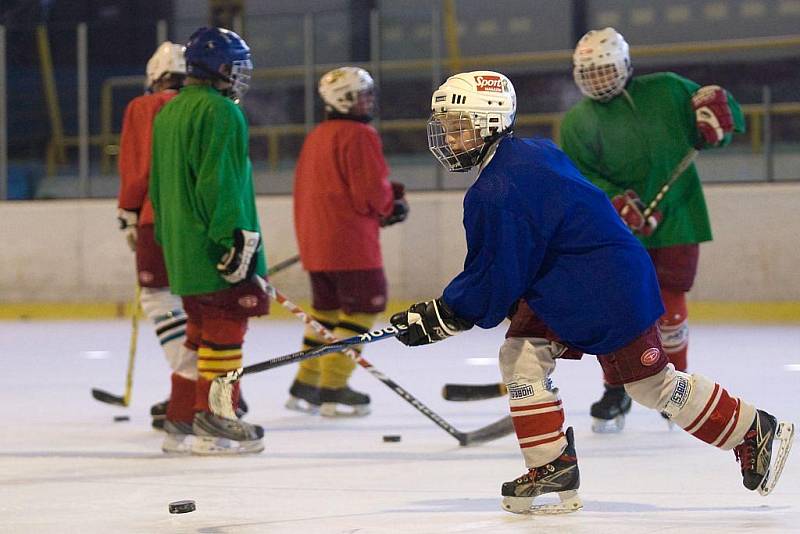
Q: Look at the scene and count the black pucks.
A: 3